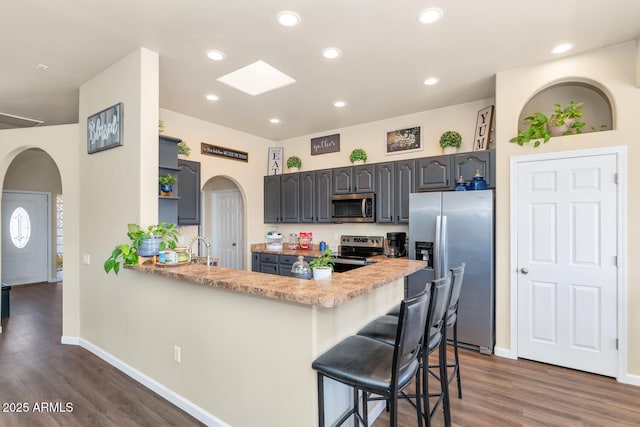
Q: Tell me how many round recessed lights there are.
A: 9